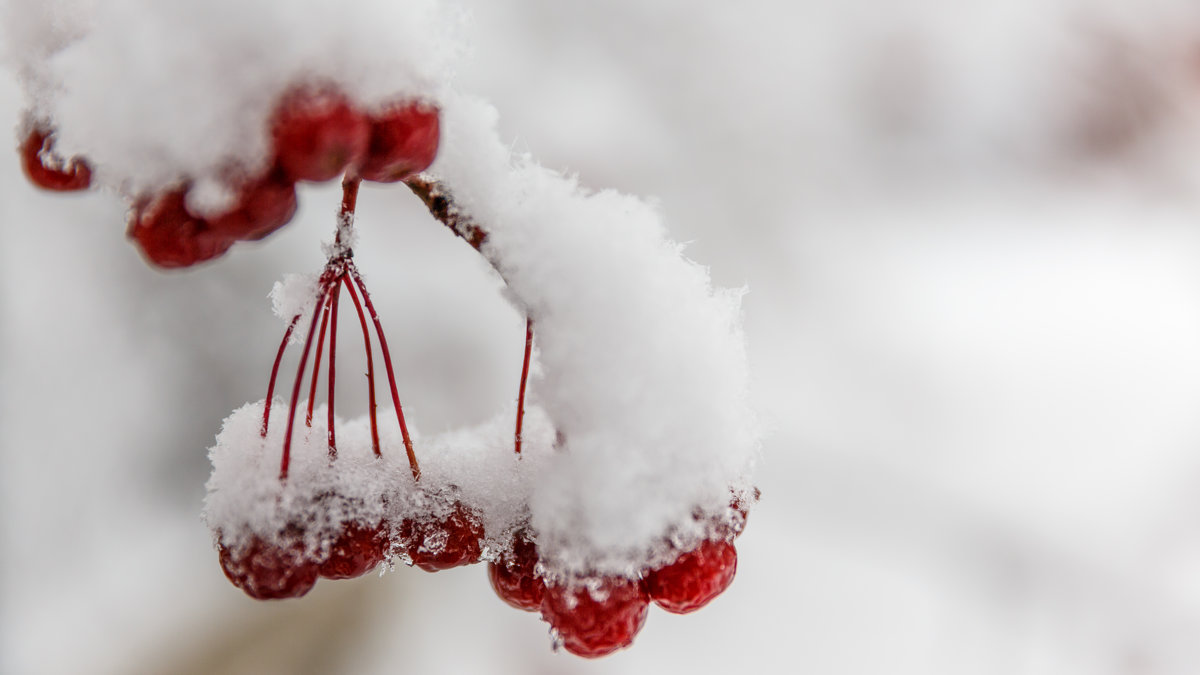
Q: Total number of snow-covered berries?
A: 12